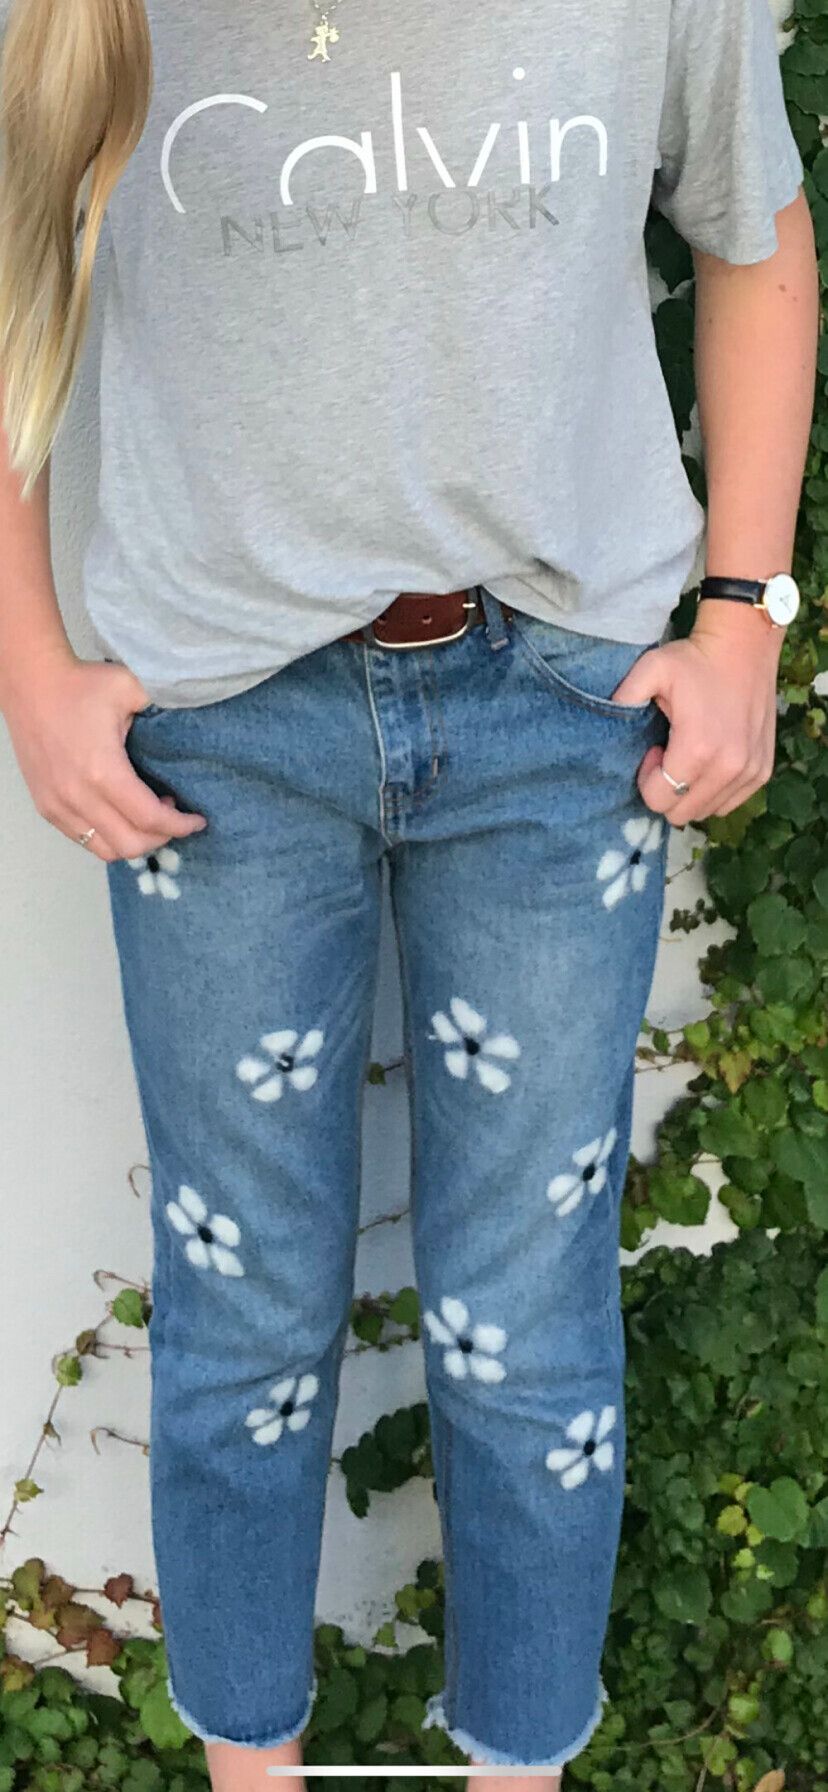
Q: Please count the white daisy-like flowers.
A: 9